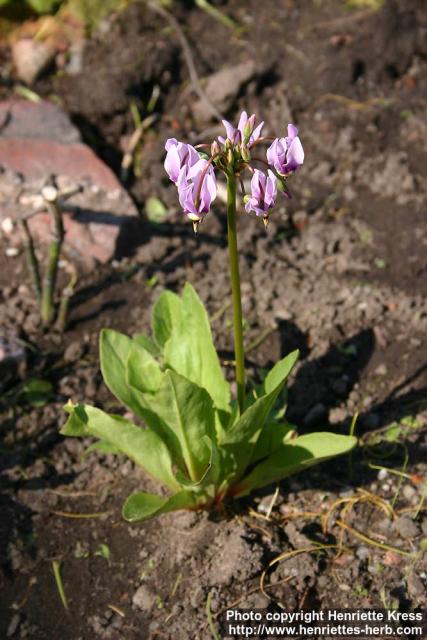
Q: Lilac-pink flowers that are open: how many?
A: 5